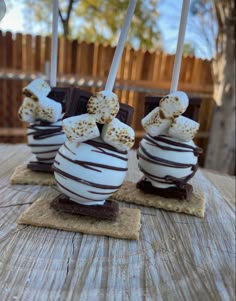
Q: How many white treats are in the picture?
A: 3